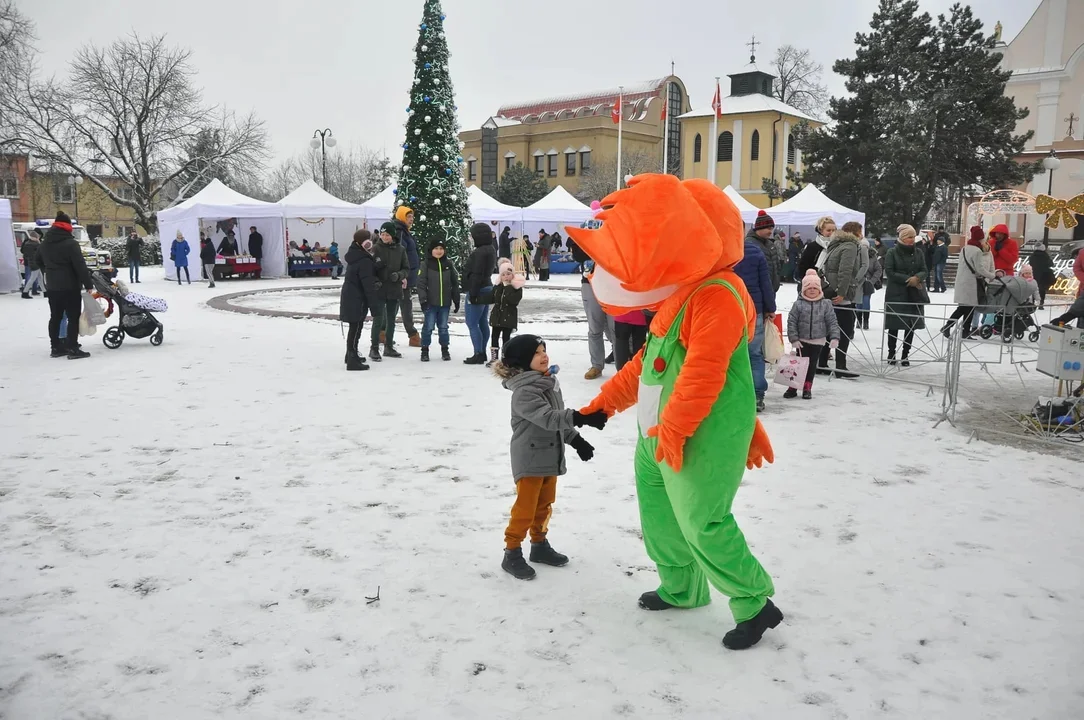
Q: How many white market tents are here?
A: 8